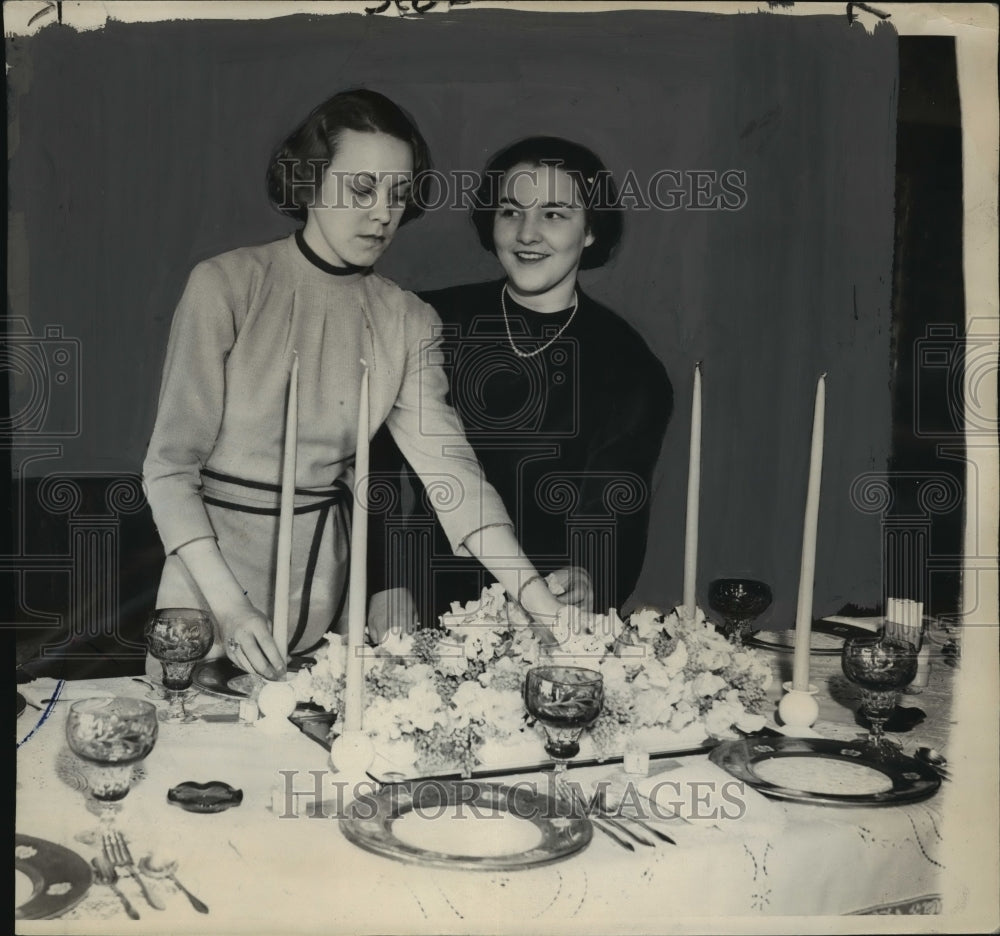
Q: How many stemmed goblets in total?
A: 5